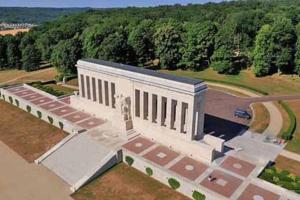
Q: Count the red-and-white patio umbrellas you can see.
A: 0